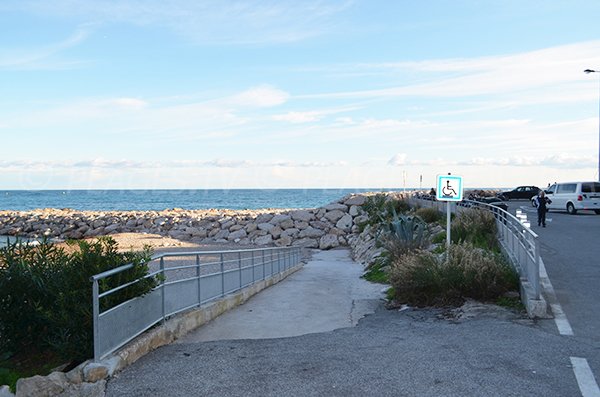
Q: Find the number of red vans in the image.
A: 0